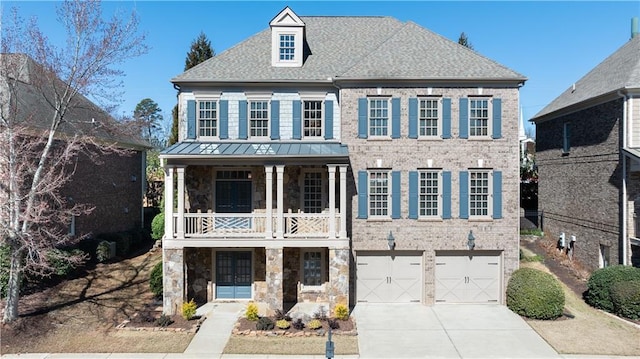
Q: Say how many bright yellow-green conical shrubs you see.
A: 3